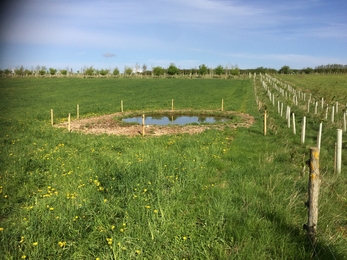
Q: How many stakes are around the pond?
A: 8